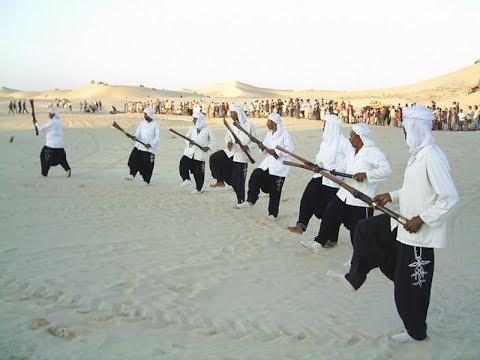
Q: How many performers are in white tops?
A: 8